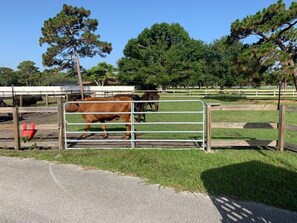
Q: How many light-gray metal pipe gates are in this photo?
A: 1